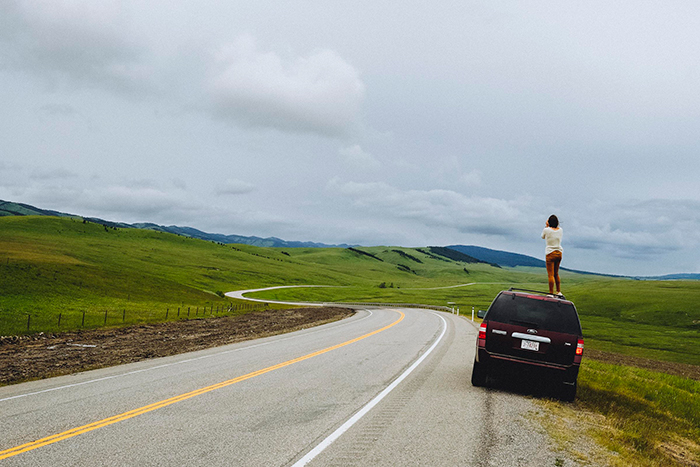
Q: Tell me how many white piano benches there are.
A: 0